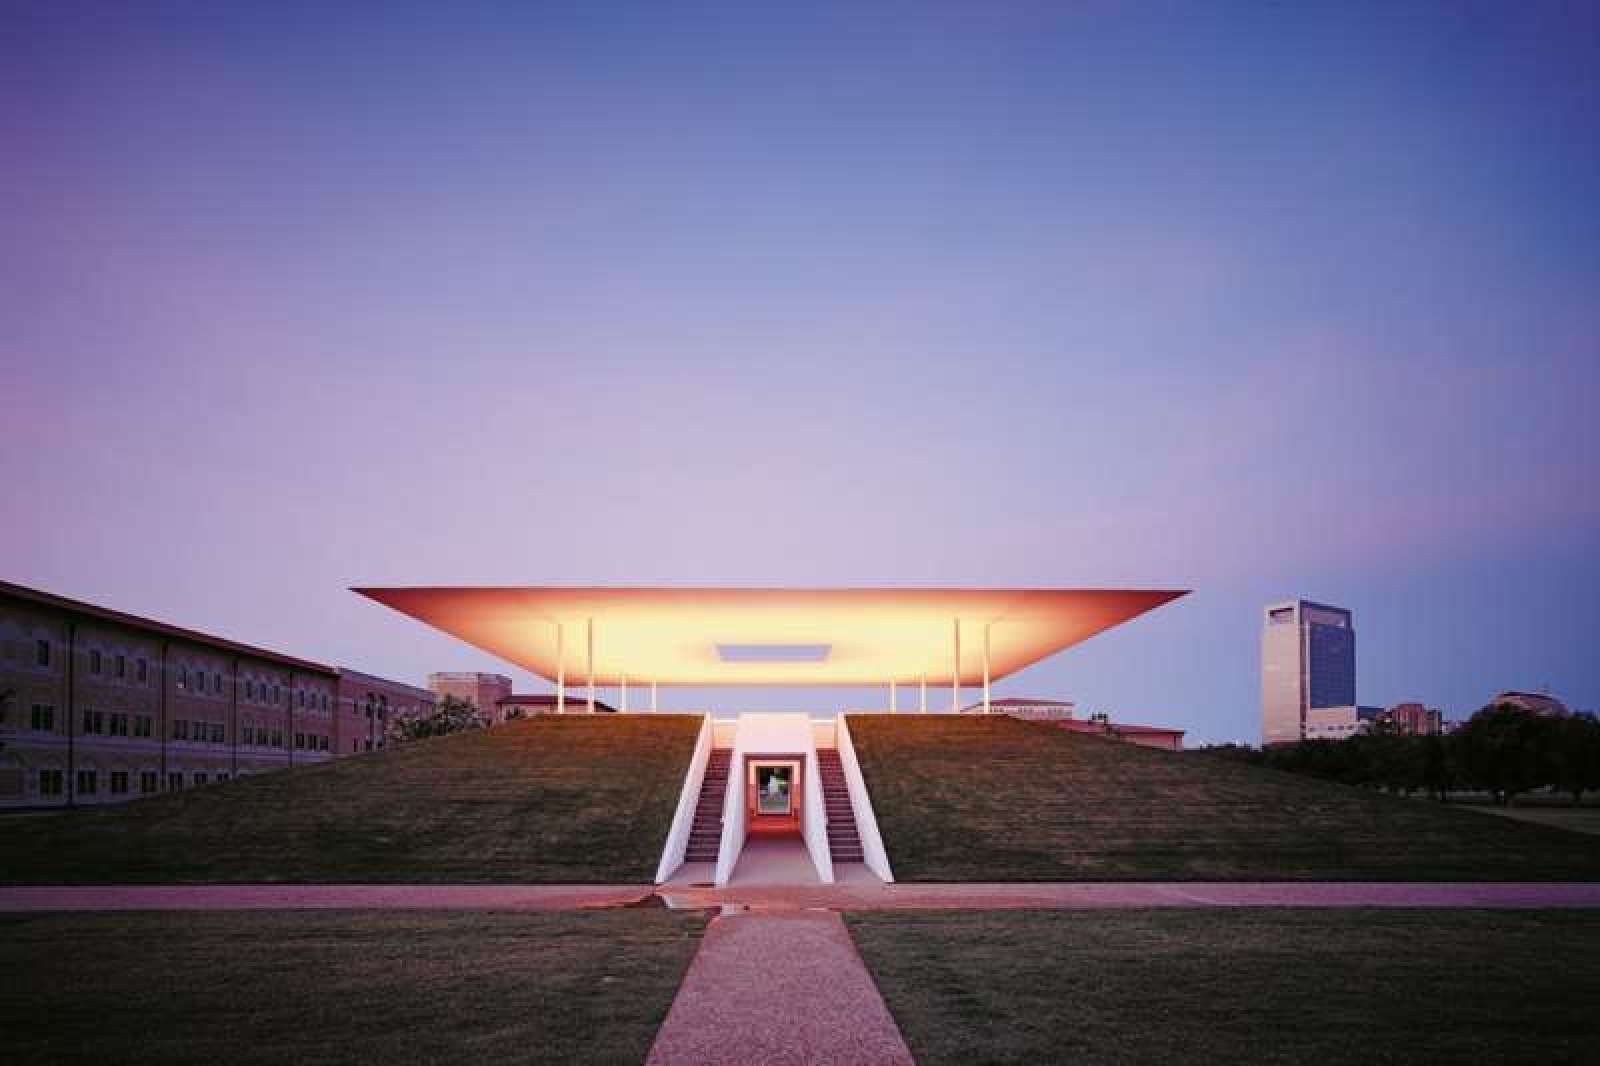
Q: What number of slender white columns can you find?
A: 8